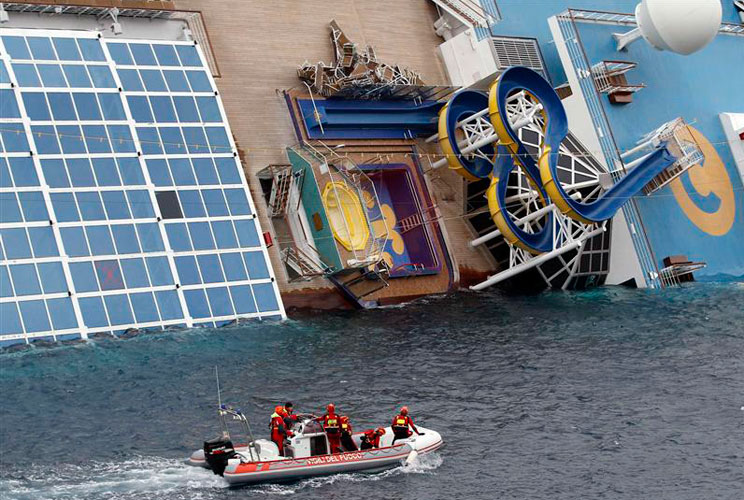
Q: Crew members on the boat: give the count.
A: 6